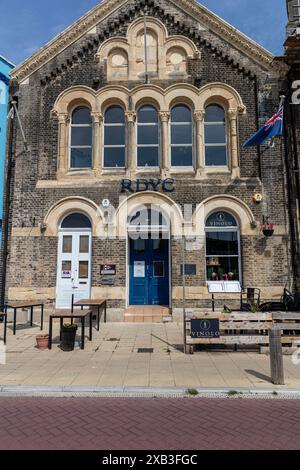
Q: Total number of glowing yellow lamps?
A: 0